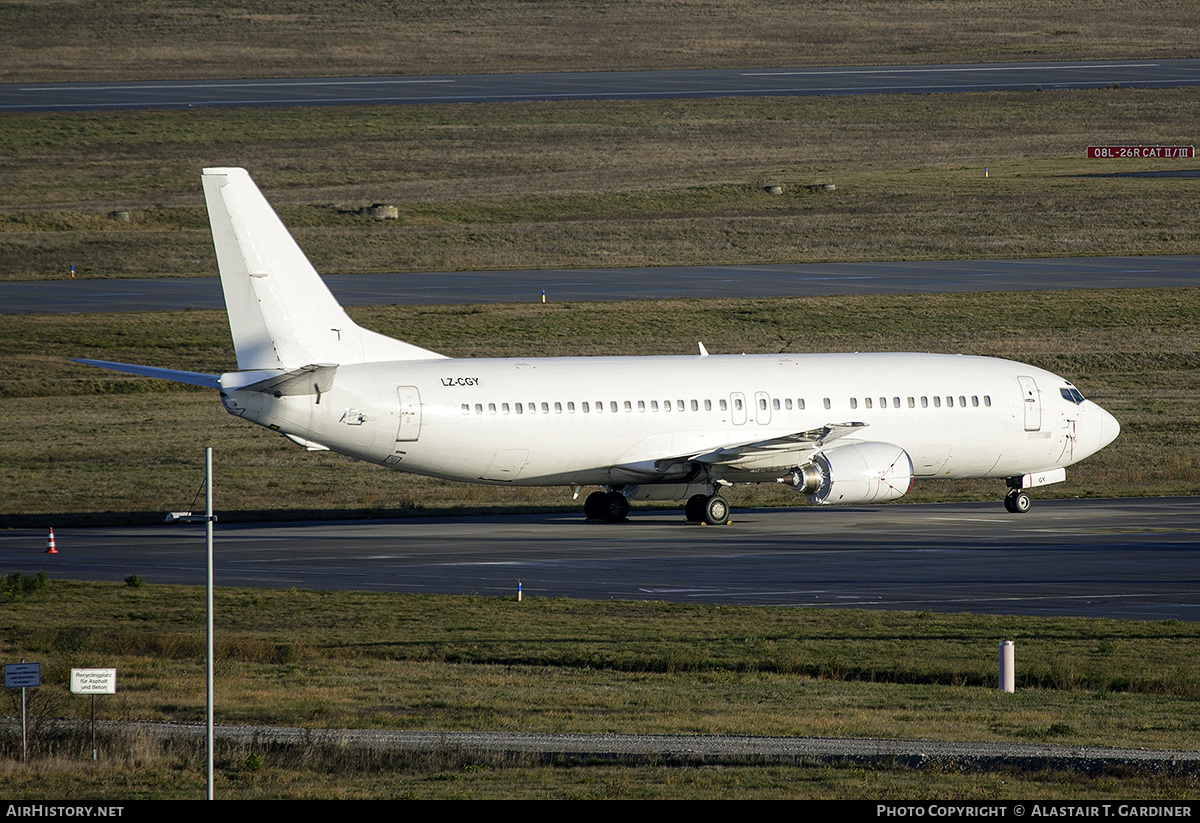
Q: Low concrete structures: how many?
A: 4